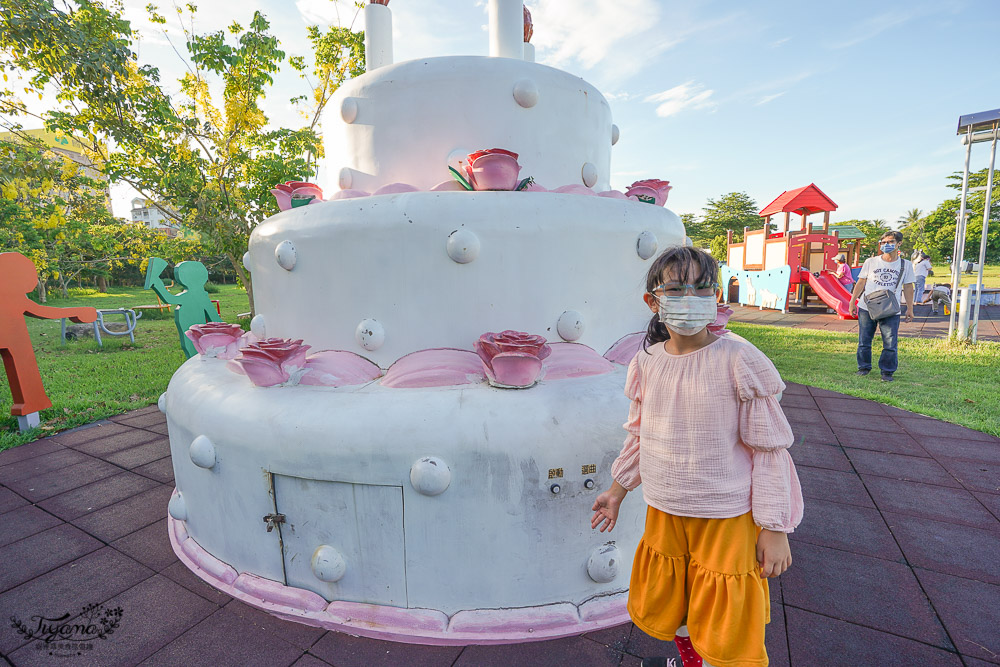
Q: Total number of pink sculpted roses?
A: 7